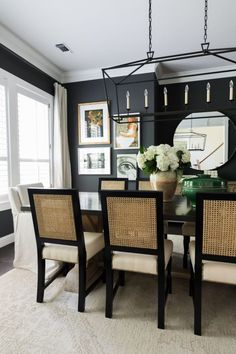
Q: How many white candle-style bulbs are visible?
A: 6